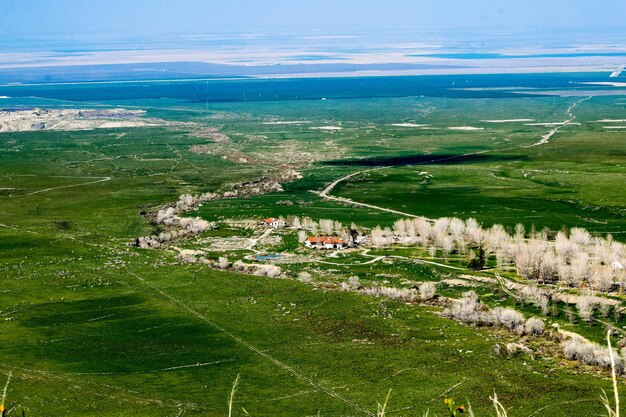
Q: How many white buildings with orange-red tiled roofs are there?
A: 2